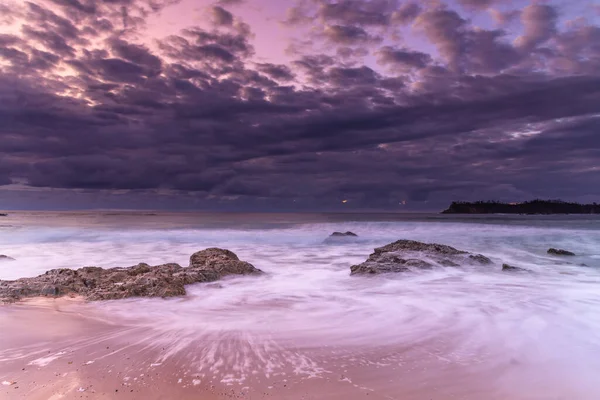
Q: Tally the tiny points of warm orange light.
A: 2